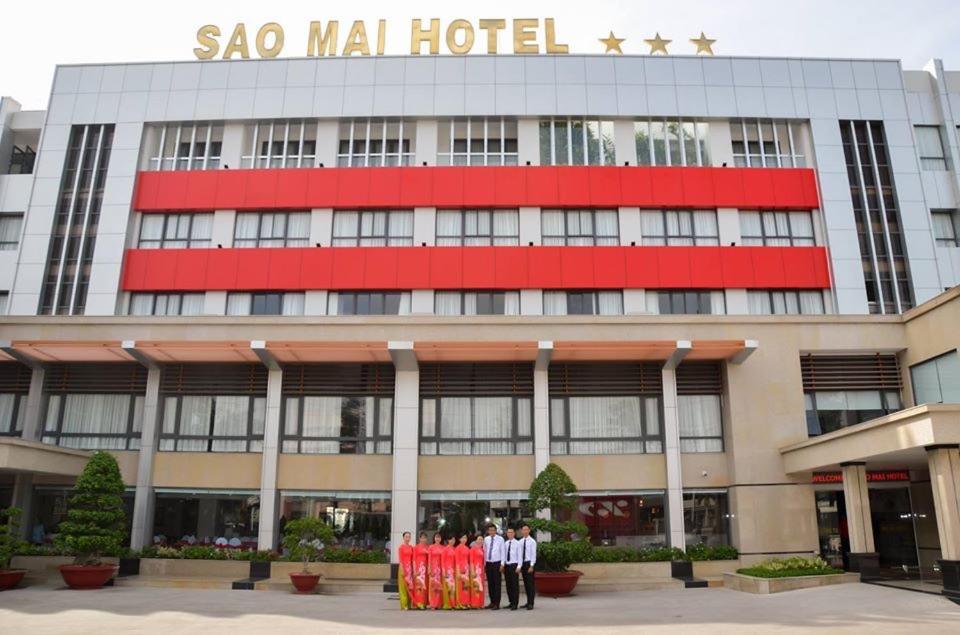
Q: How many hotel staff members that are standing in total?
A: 9